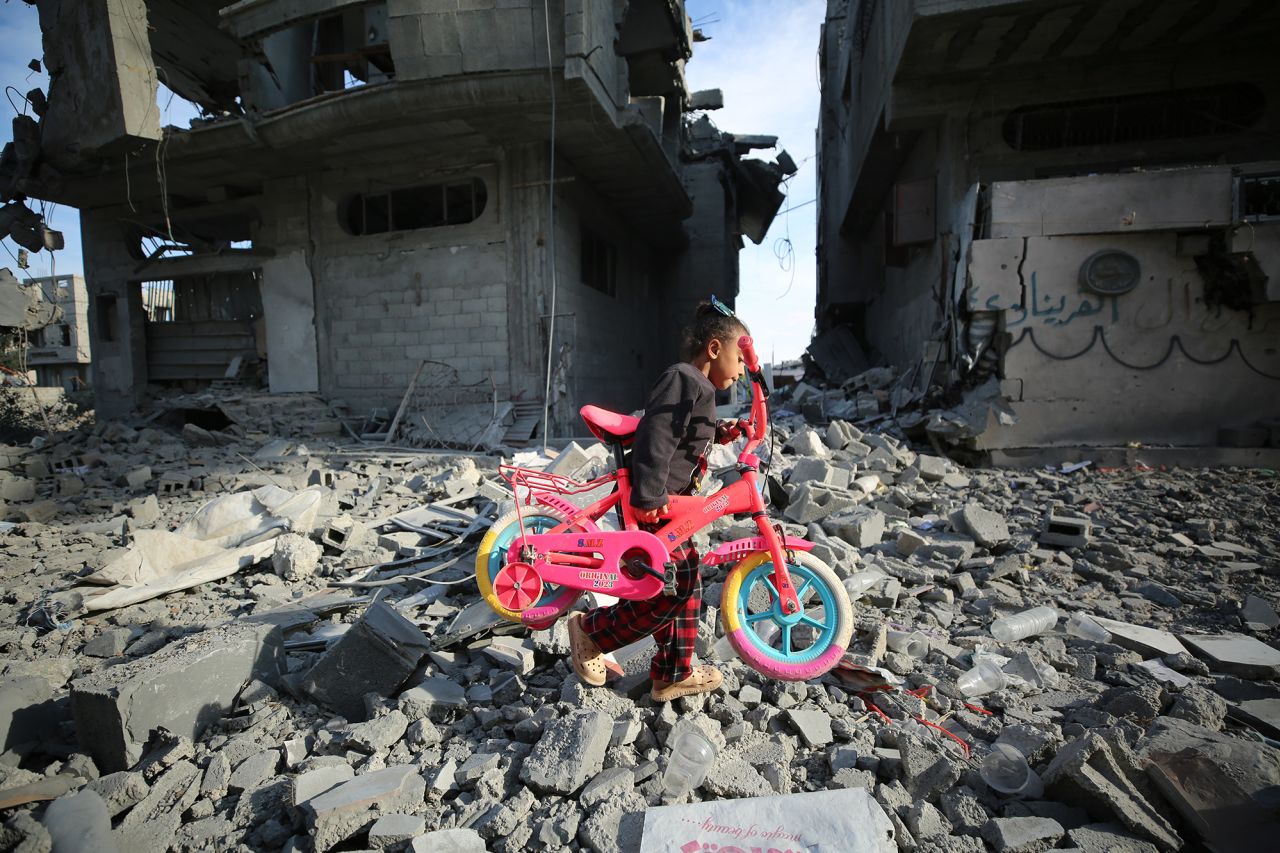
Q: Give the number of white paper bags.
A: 1